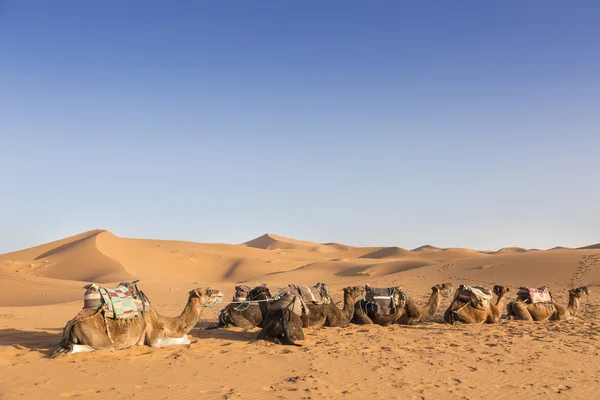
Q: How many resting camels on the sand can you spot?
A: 7